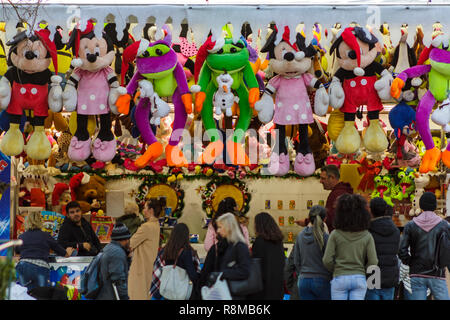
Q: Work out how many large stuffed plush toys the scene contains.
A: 7